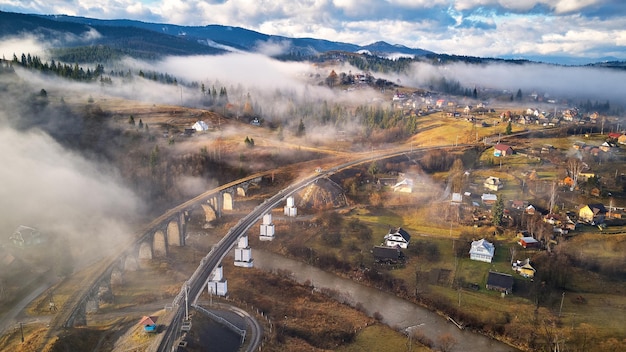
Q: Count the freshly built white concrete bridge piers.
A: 4